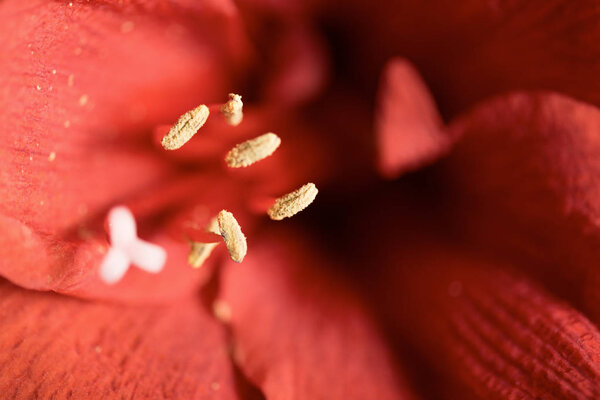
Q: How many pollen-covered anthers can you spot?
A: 6